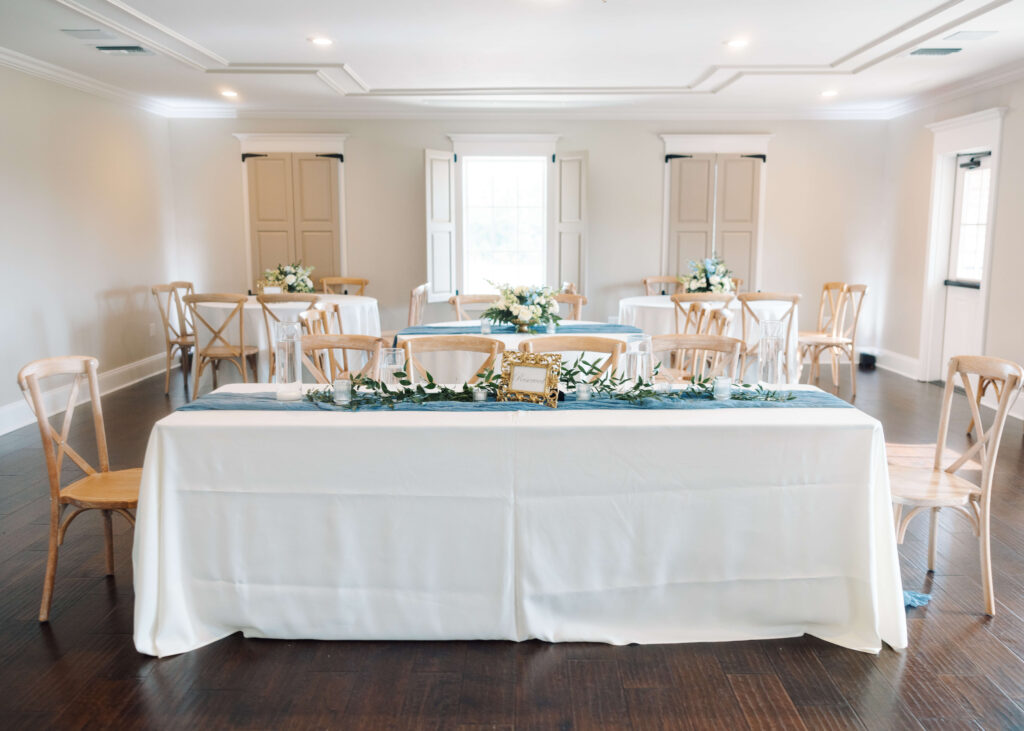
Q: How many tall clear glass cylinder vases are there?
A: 4